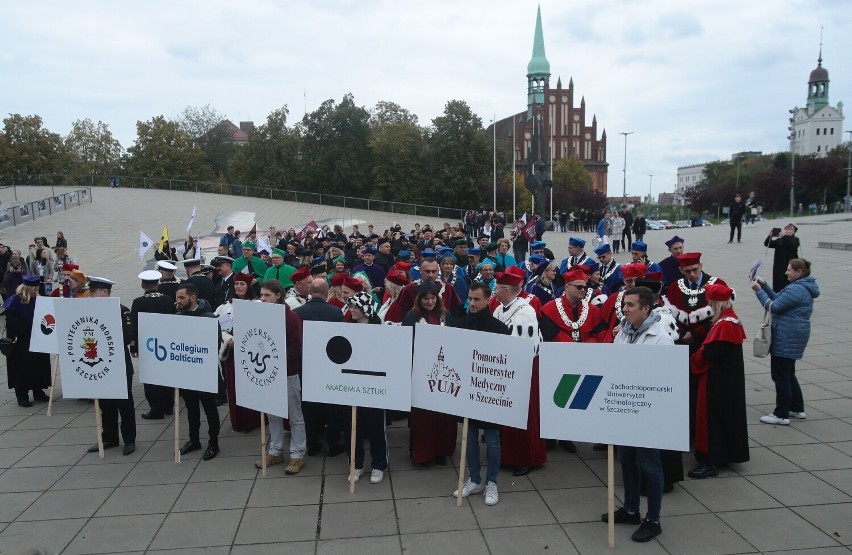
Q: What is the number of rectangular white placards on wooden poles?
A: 7